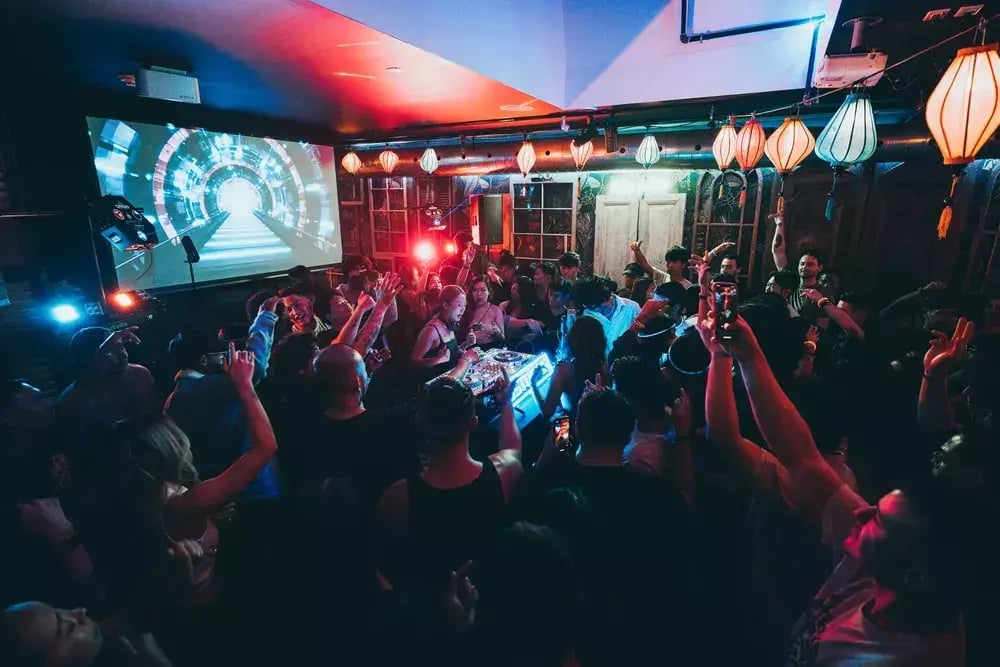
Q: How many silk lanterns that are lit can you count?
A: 11